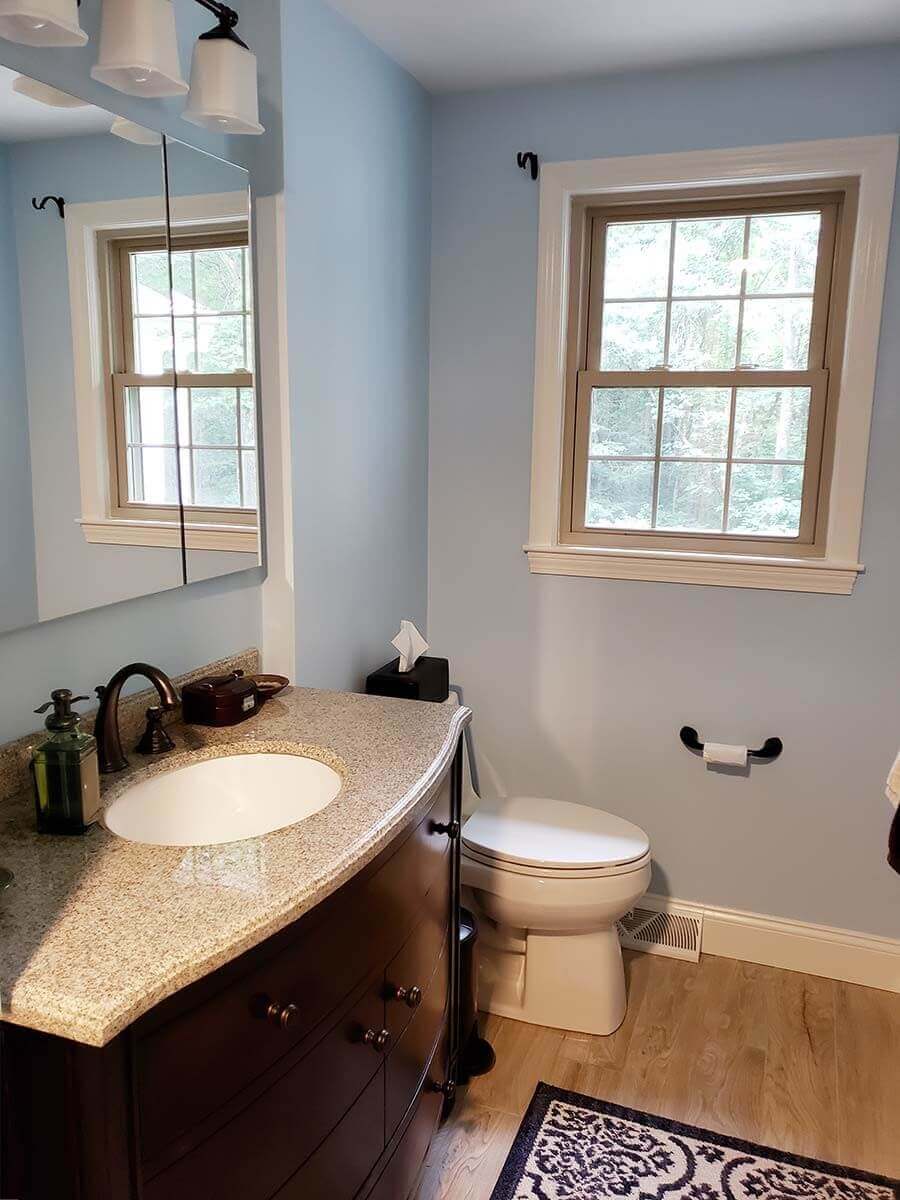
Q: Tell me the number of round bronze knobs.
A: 5